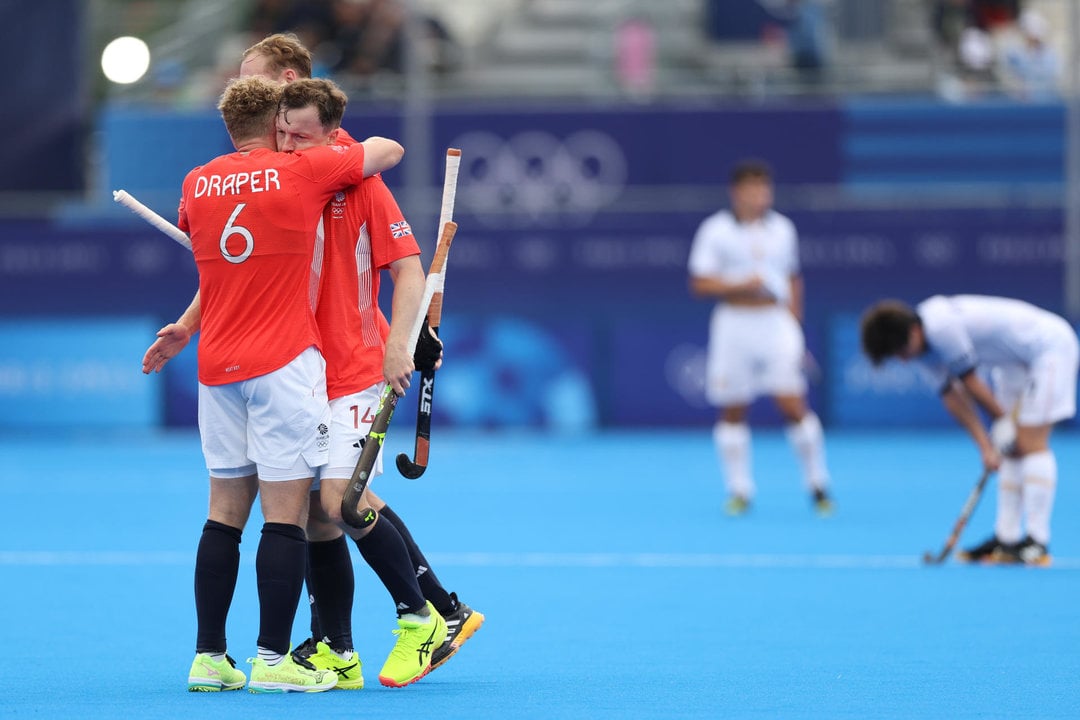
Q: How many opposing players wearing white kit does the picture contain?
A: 2